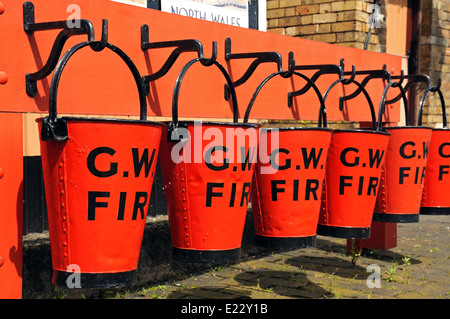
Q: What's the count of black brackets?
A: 6